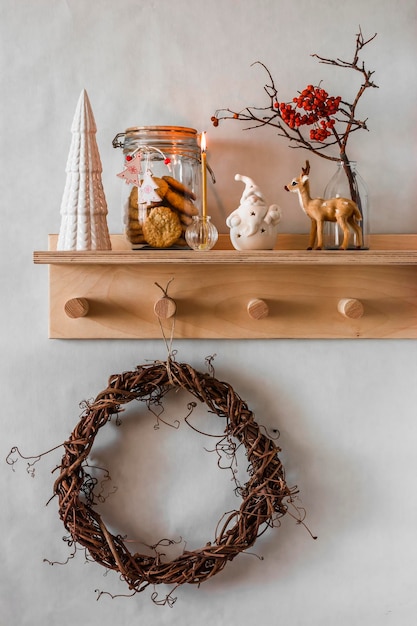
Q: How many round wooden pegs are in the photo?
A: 4